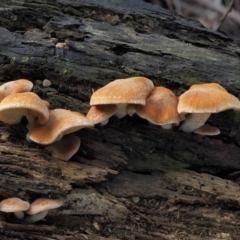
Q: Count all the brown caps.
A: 11